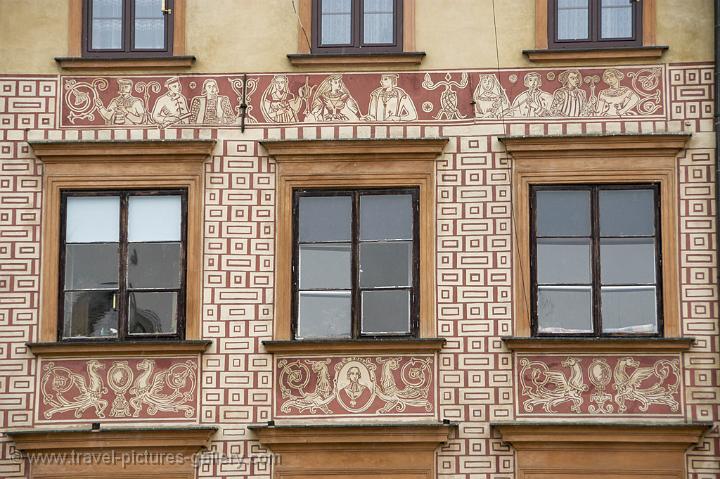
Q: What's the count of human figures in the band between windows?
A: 10